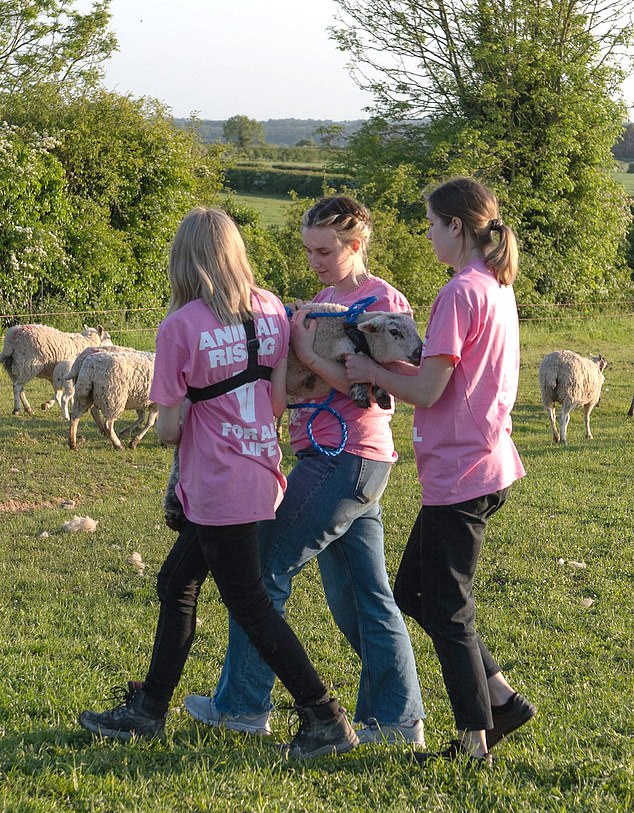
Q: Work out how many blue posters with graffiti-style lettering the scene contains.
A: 0